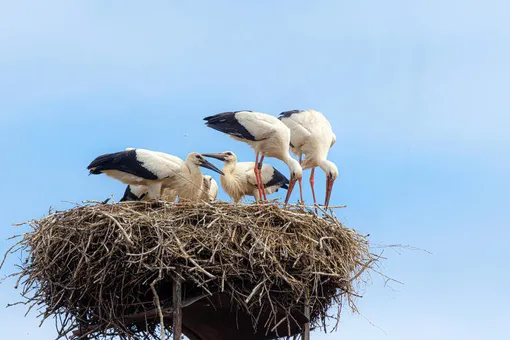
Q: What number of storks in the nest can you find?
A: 5